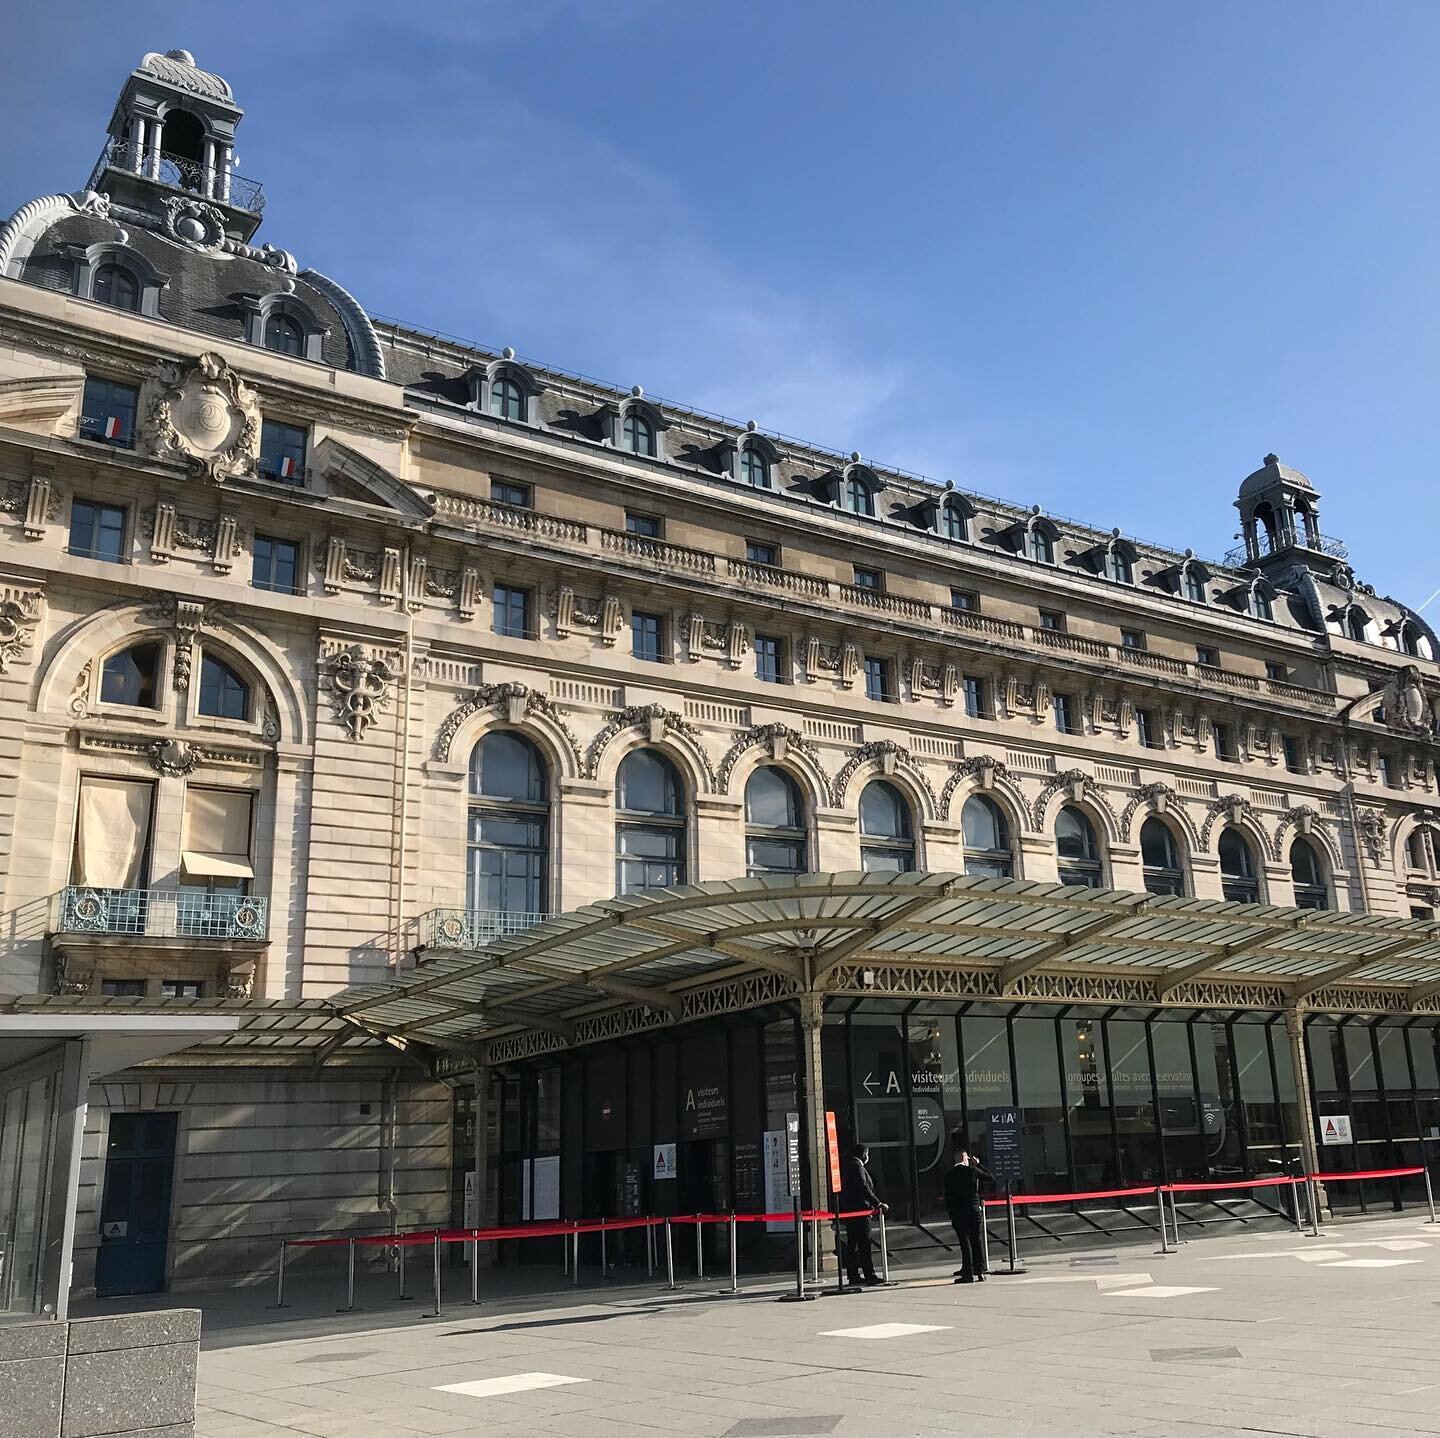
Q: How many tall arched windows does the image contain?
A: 9